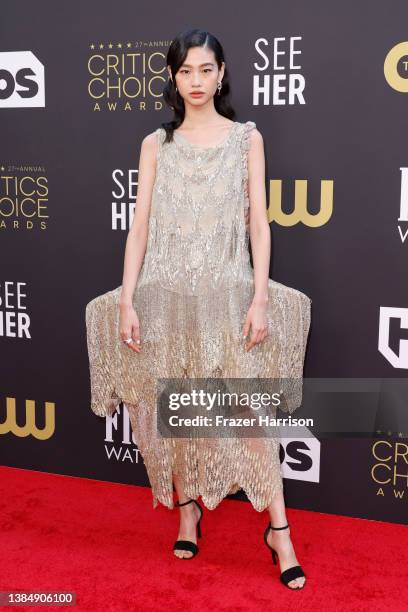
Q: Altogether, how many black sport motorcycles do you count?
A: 0